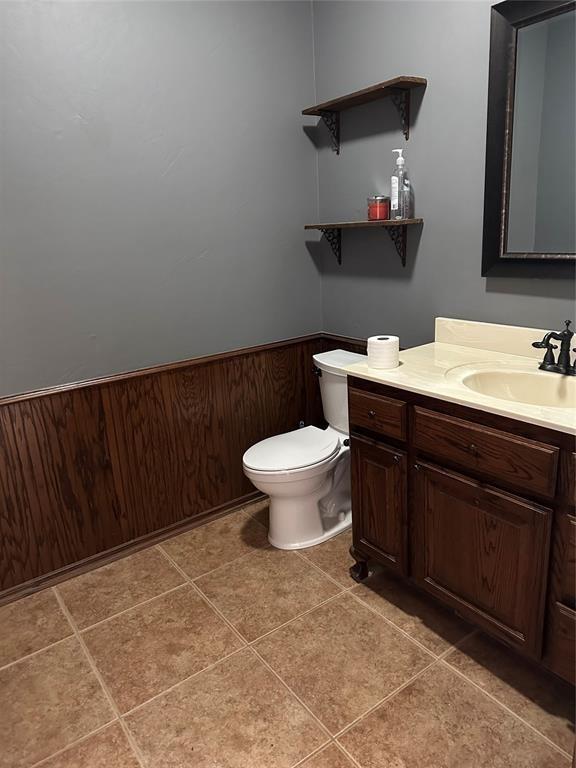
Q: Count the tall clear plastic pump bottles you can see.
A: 1